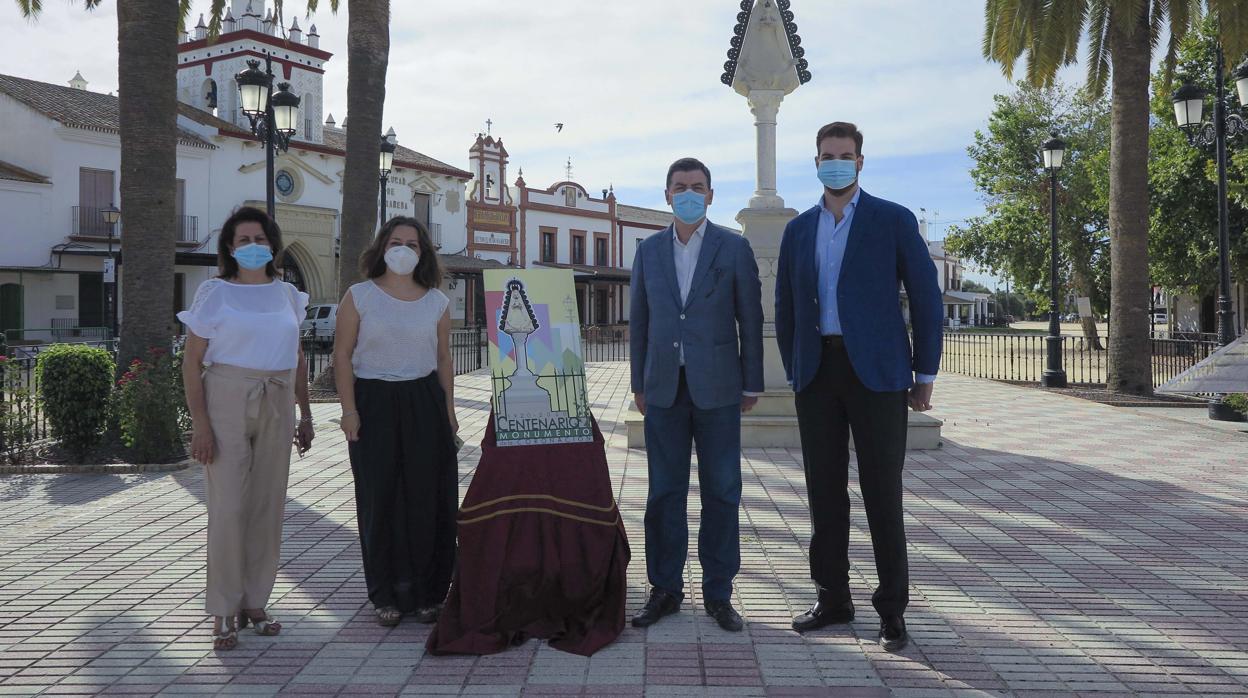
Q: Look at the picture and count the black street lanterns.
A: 7